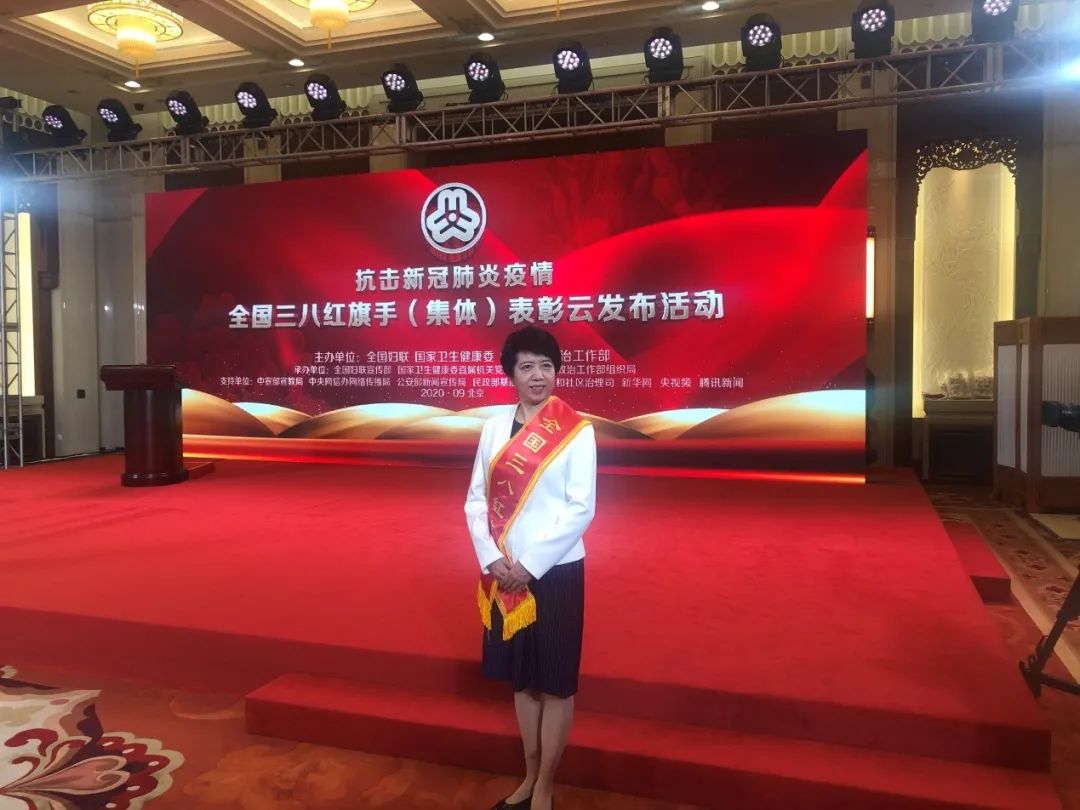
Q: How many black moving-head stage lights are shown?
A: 12